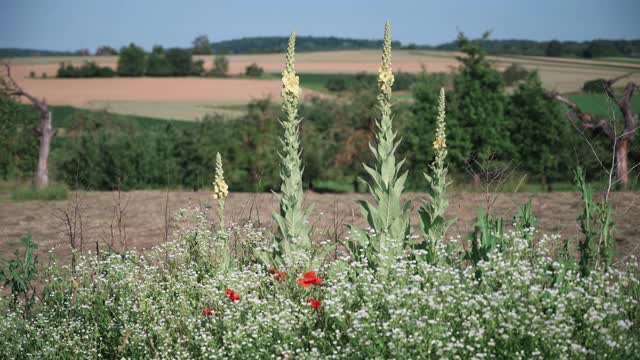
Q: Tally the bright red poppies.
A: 5